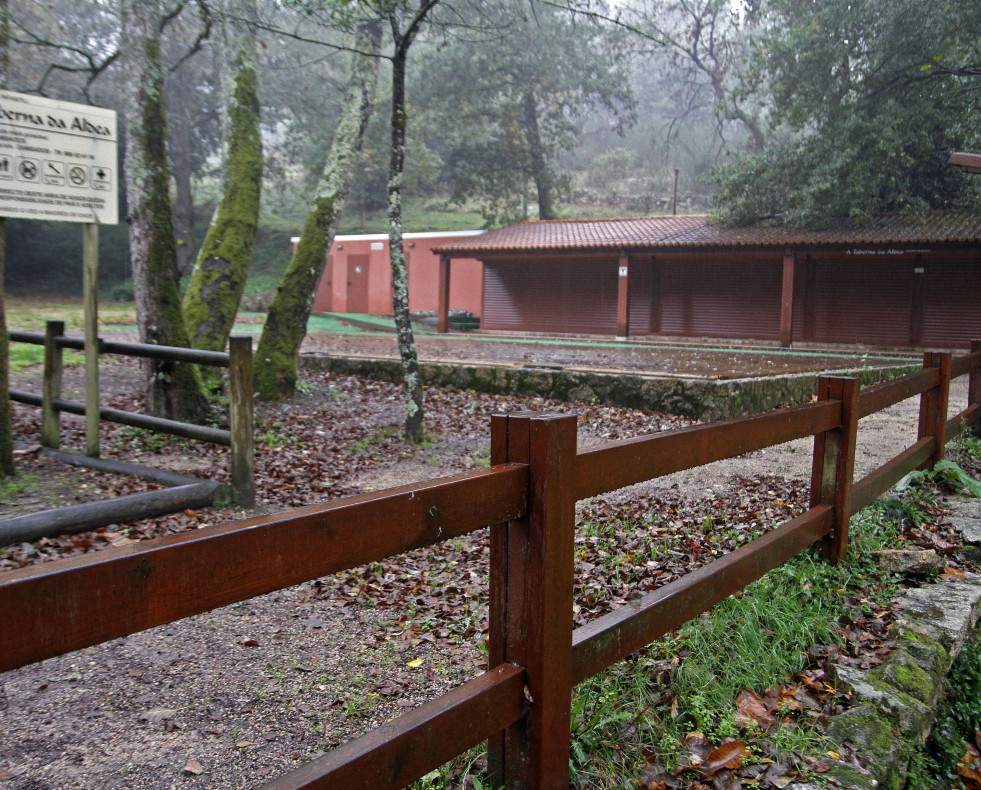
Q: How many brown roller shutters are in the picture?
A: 4